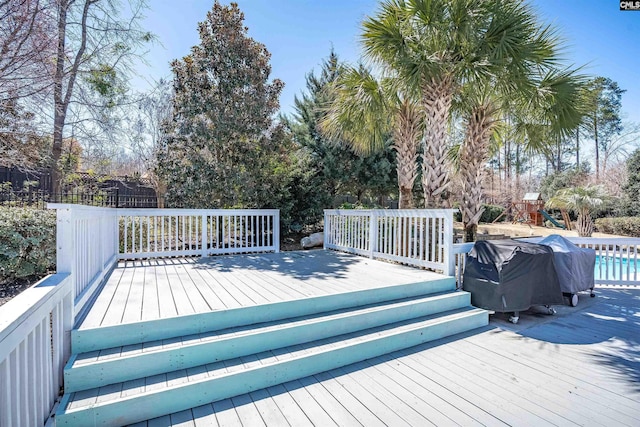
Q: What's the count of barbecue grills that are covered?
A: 2